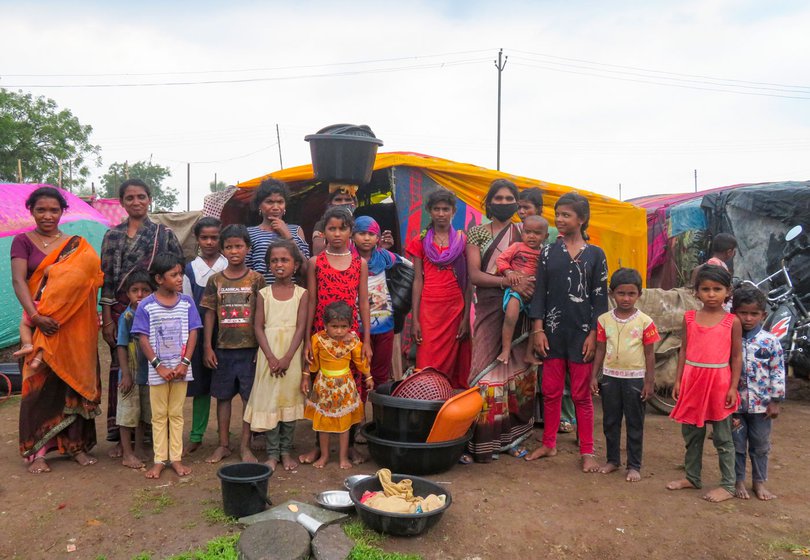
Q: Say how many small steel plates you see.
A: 2